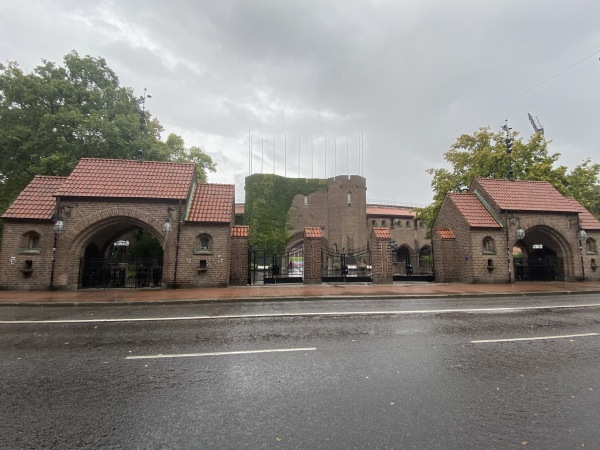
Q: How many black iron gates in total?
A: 5